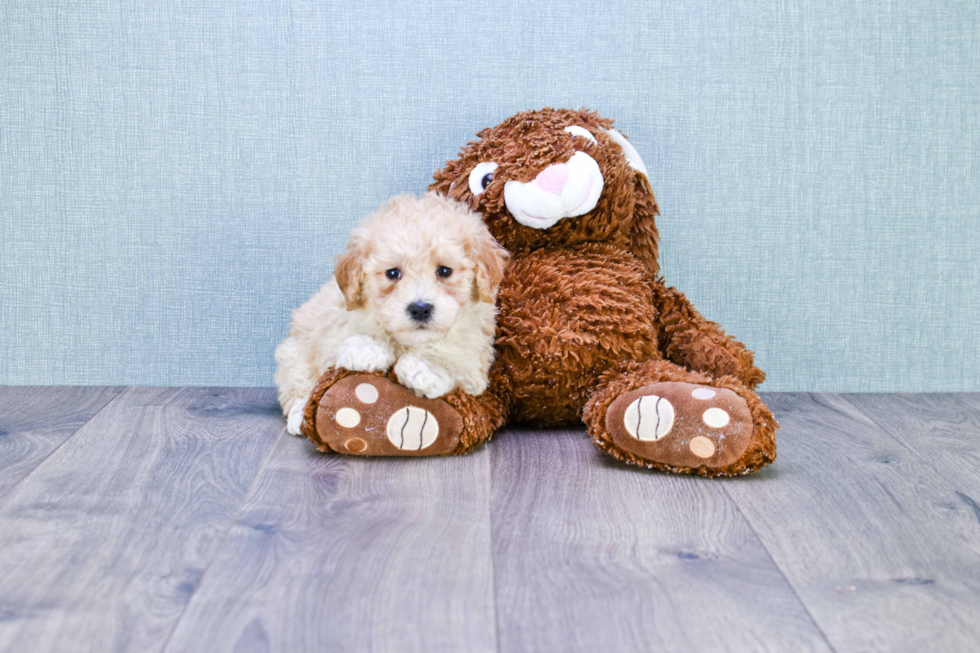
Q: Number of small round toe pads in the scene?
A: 6